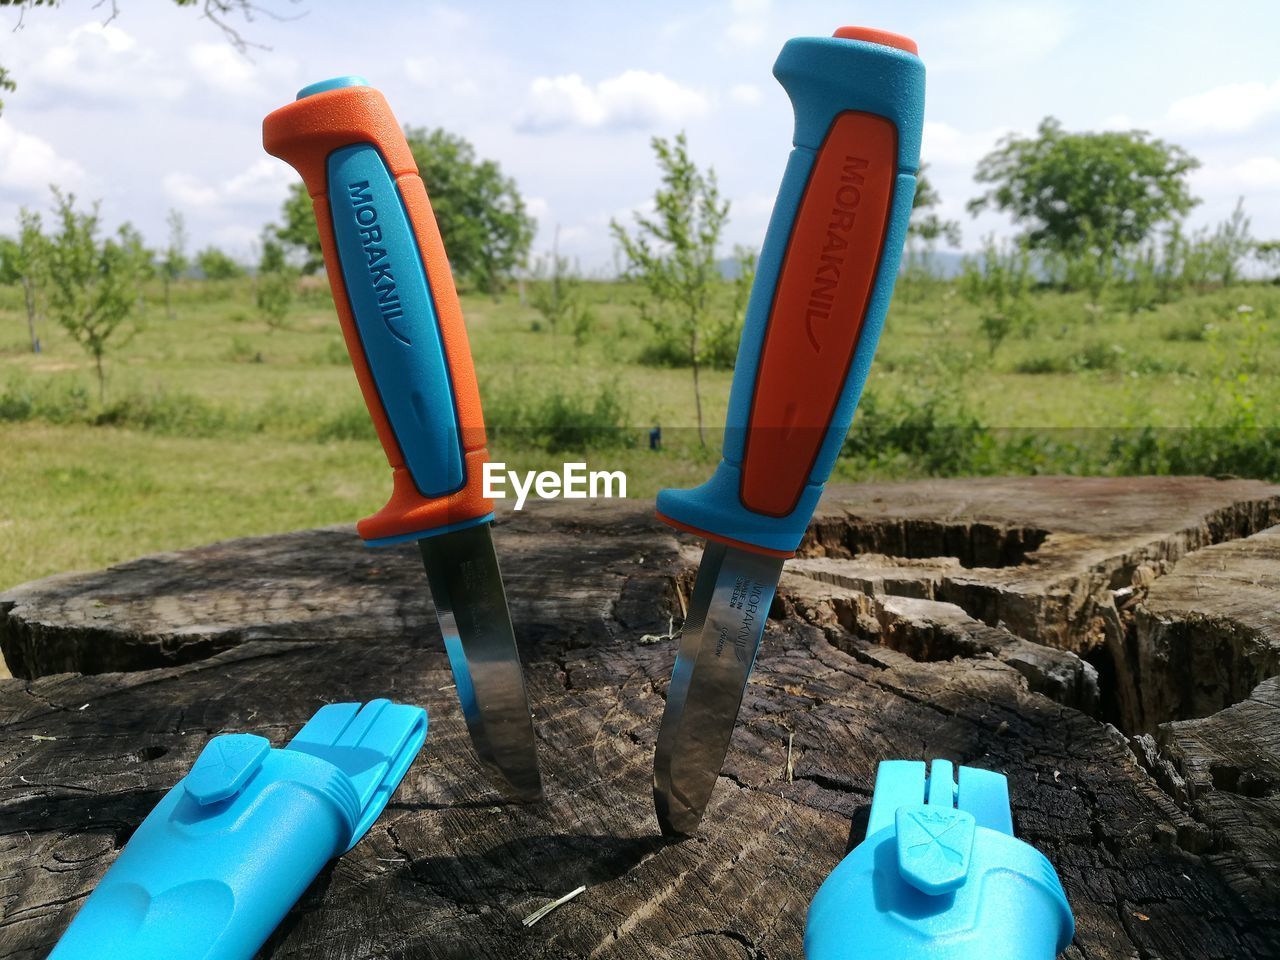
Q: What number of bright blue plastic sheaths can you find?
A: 2